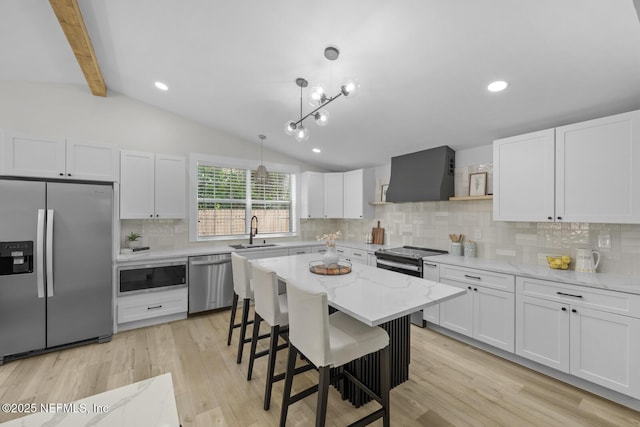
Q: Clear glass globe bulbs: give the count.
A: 6